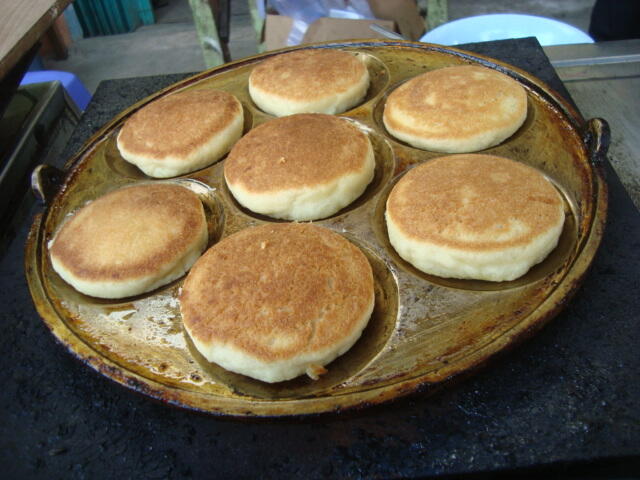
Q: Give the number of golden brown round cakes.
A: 7